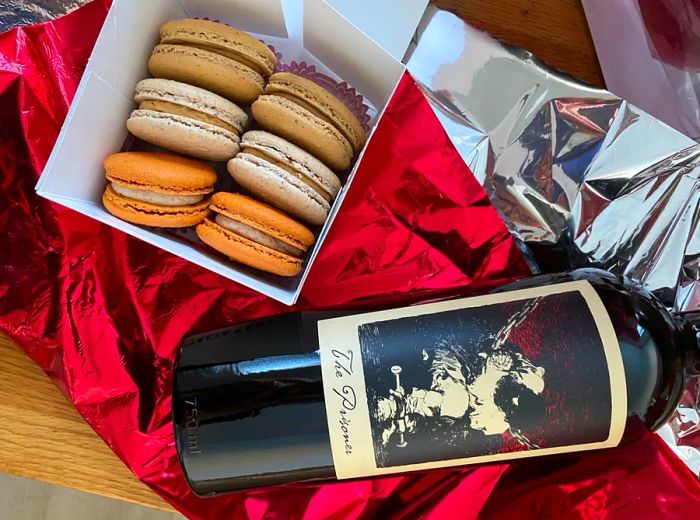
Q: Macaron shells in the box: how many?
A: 12